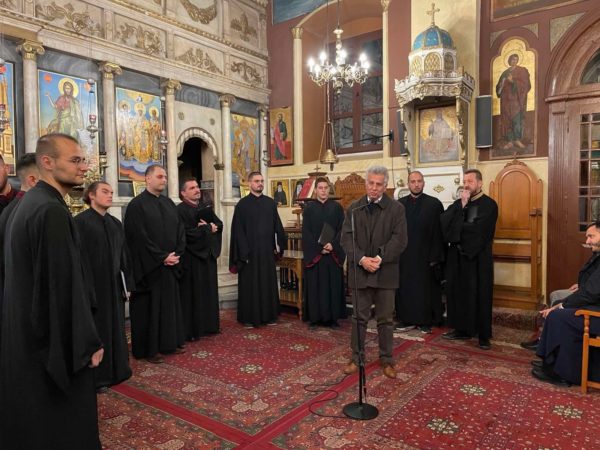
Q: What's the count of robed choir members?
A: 10